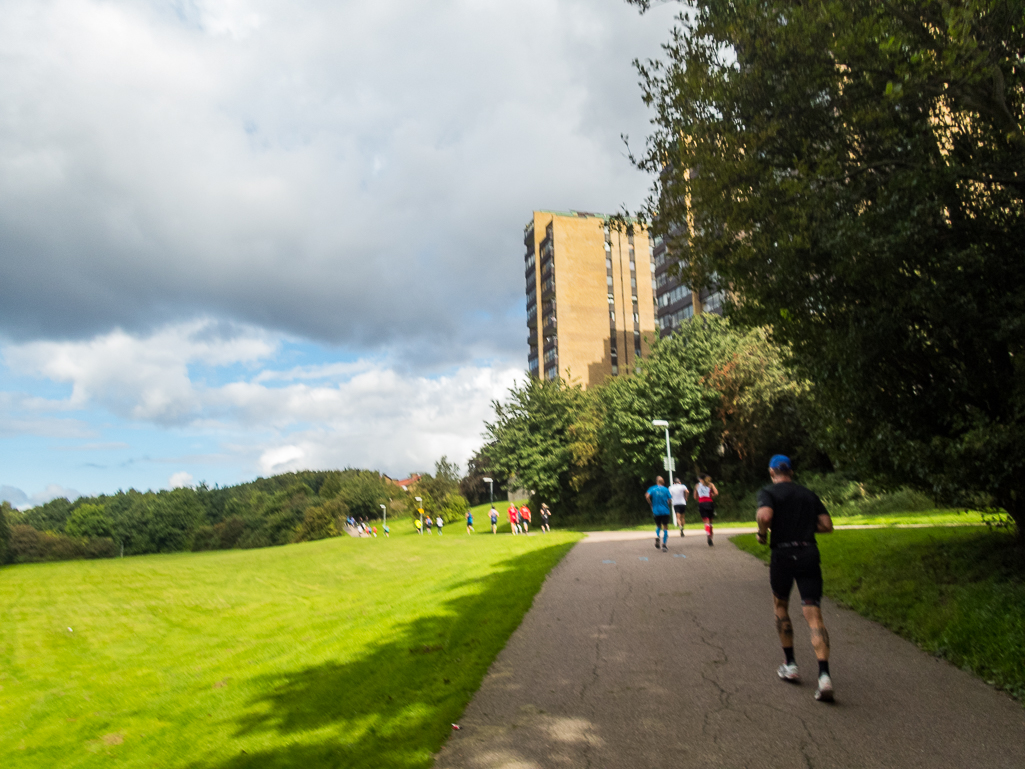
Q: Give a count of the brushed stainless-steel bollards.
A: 0